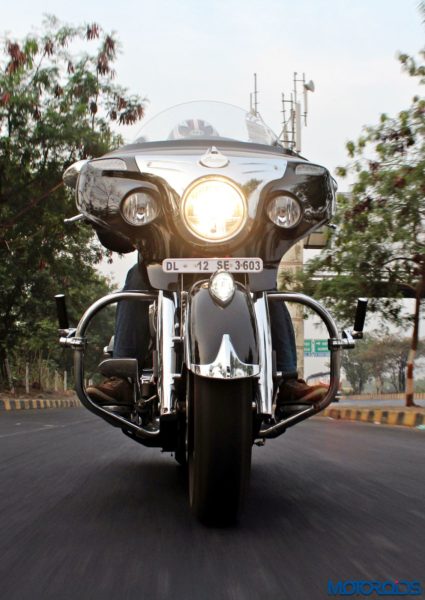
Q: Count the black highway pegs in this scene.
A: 2